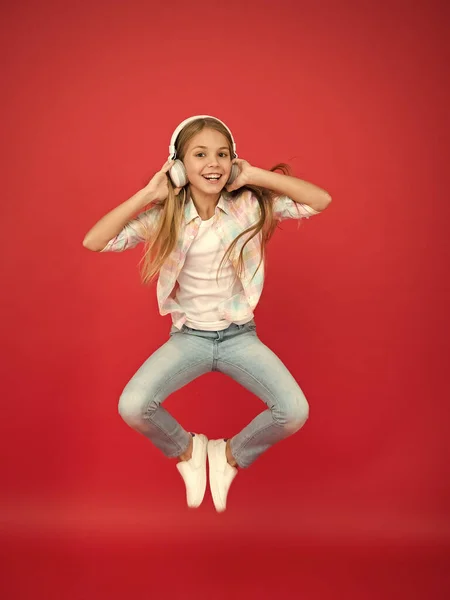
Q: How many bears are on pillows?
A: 0